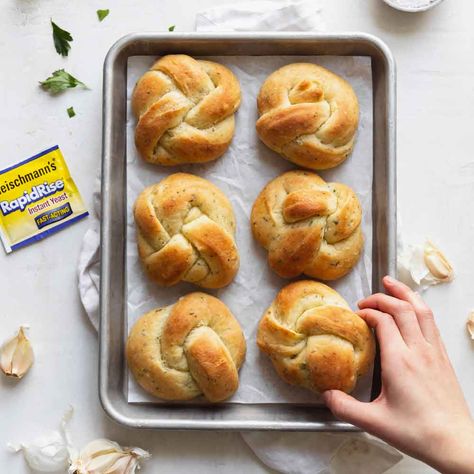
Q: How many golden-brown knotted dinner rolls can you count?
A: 6